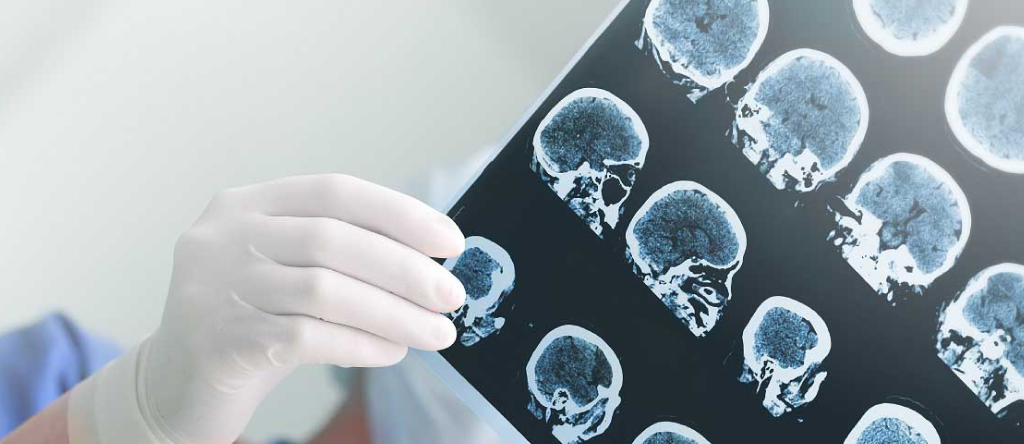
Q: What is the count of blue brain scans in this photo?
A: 13